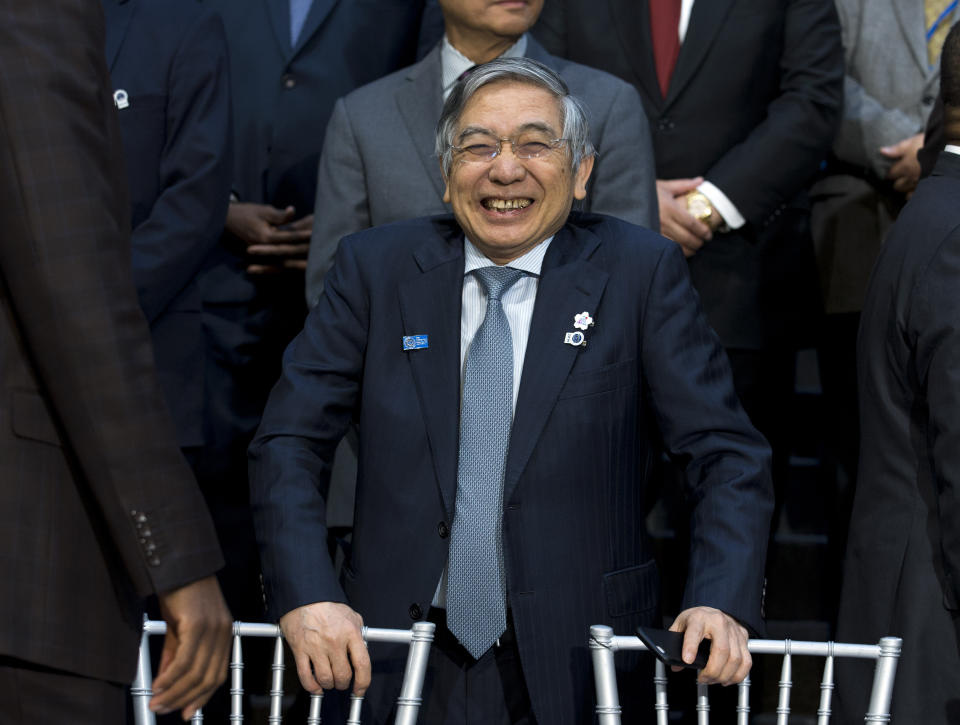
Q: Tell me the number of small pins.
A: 4